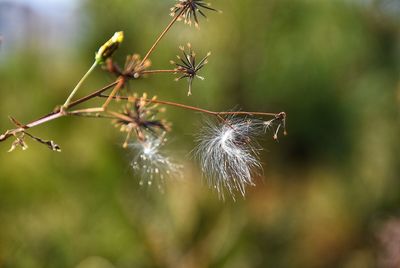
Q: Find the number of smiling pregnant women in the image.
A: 0